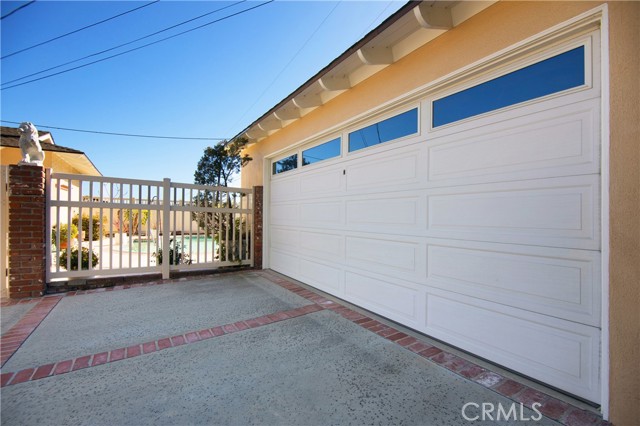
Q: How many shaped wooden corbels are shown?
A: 7